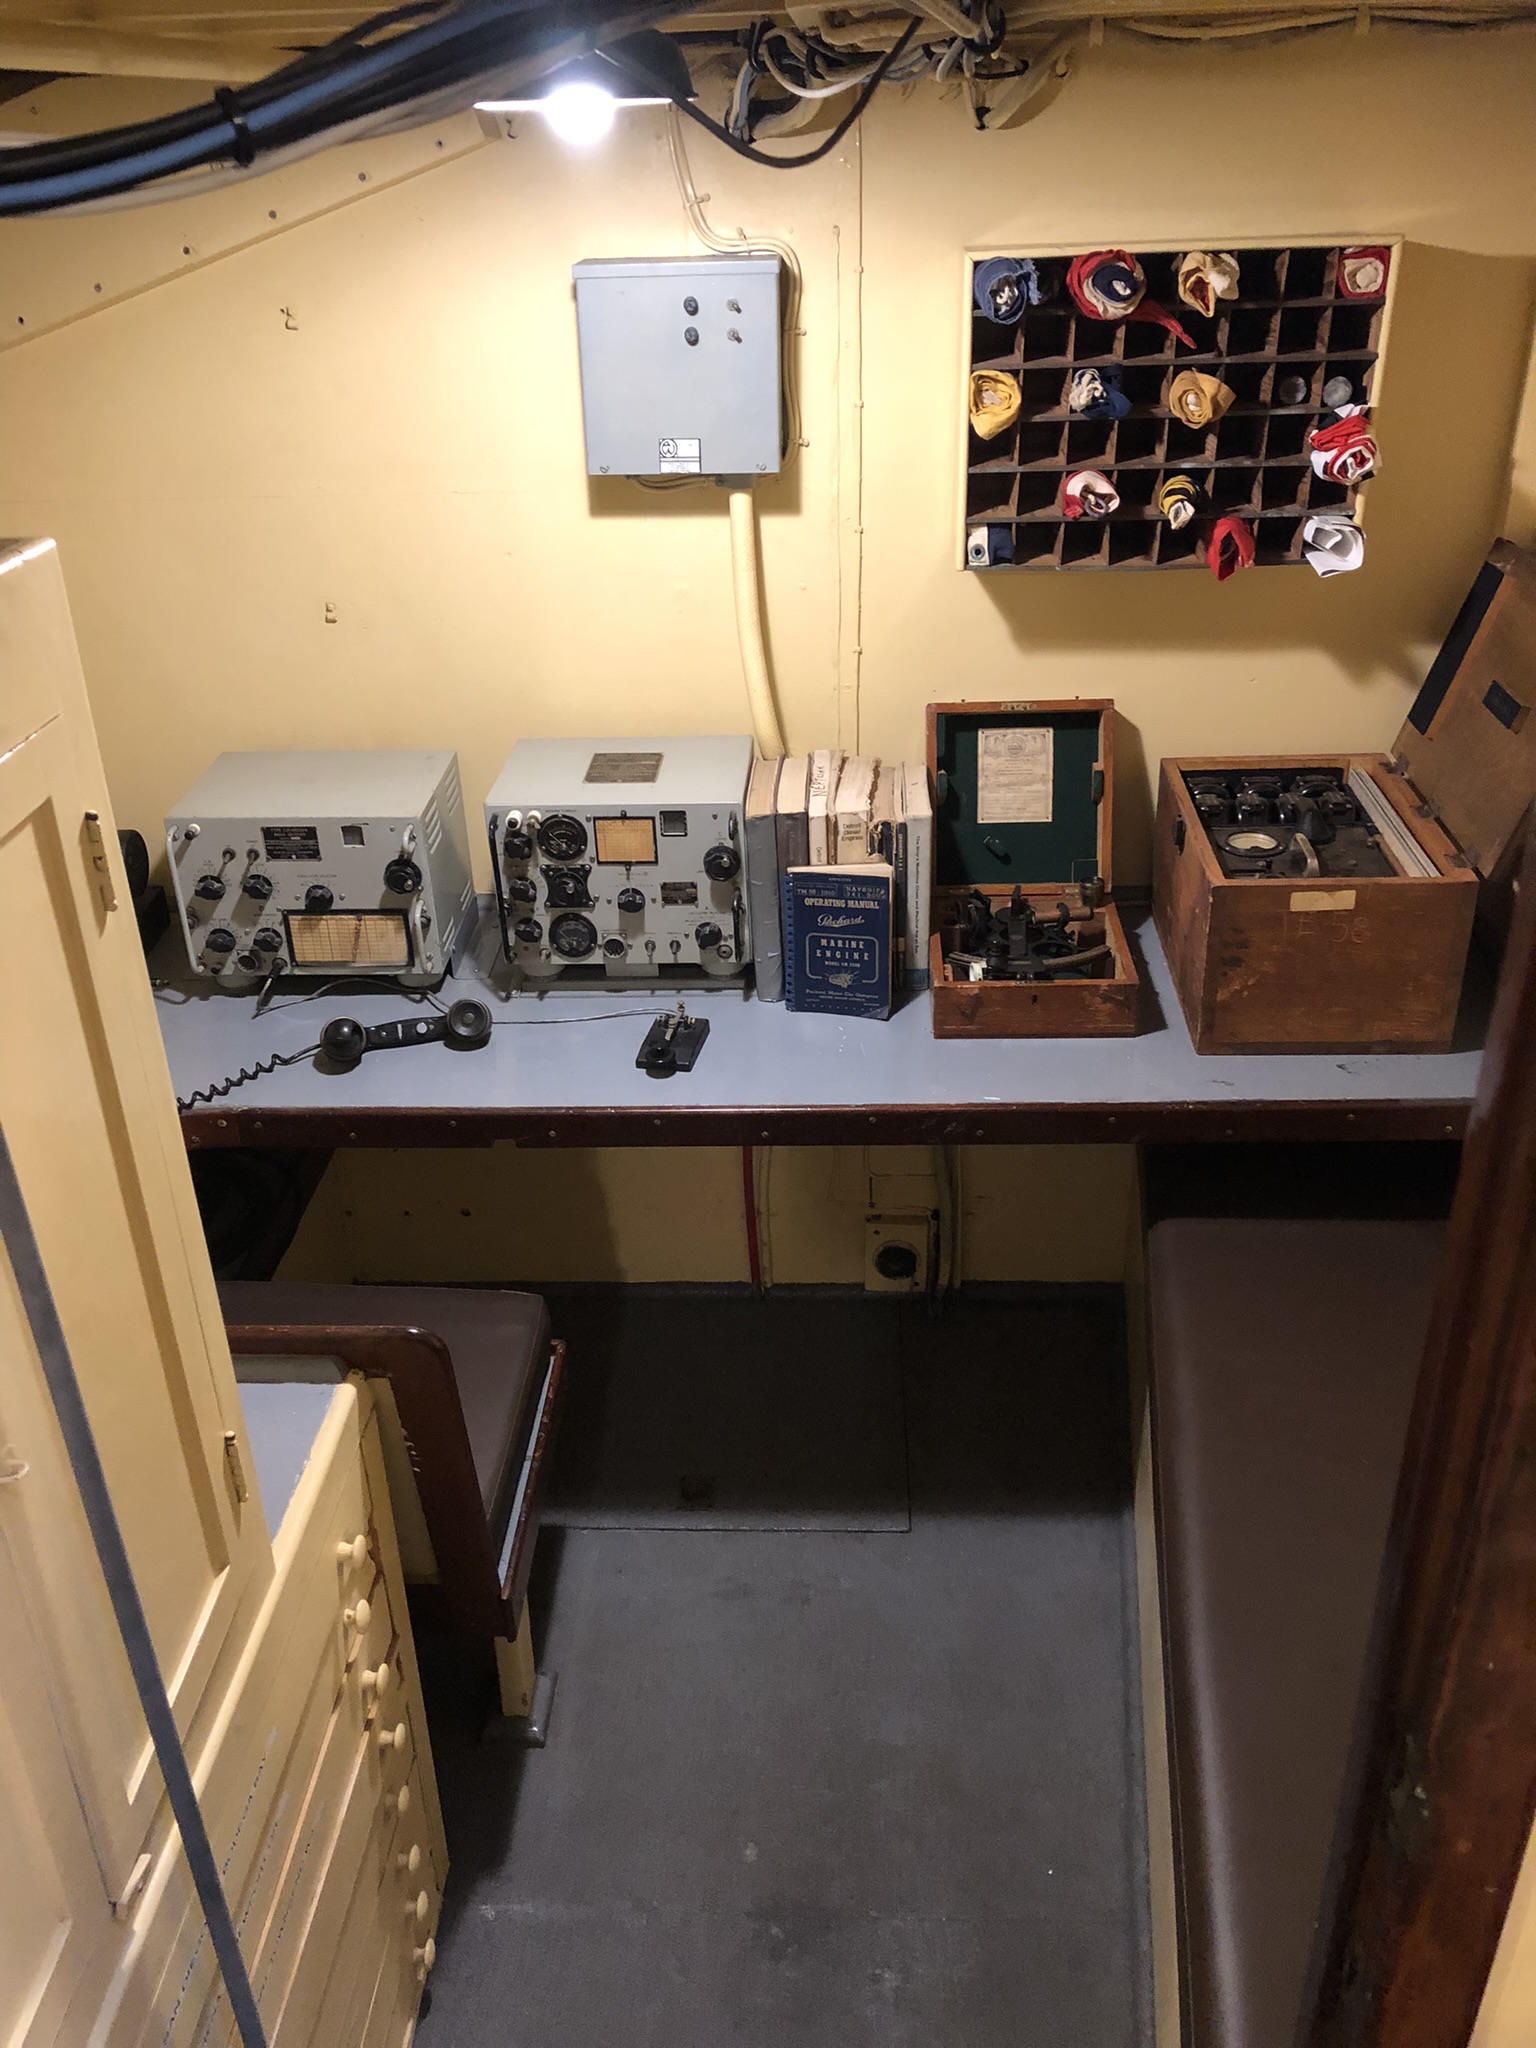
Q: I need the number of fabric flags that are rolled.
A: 13